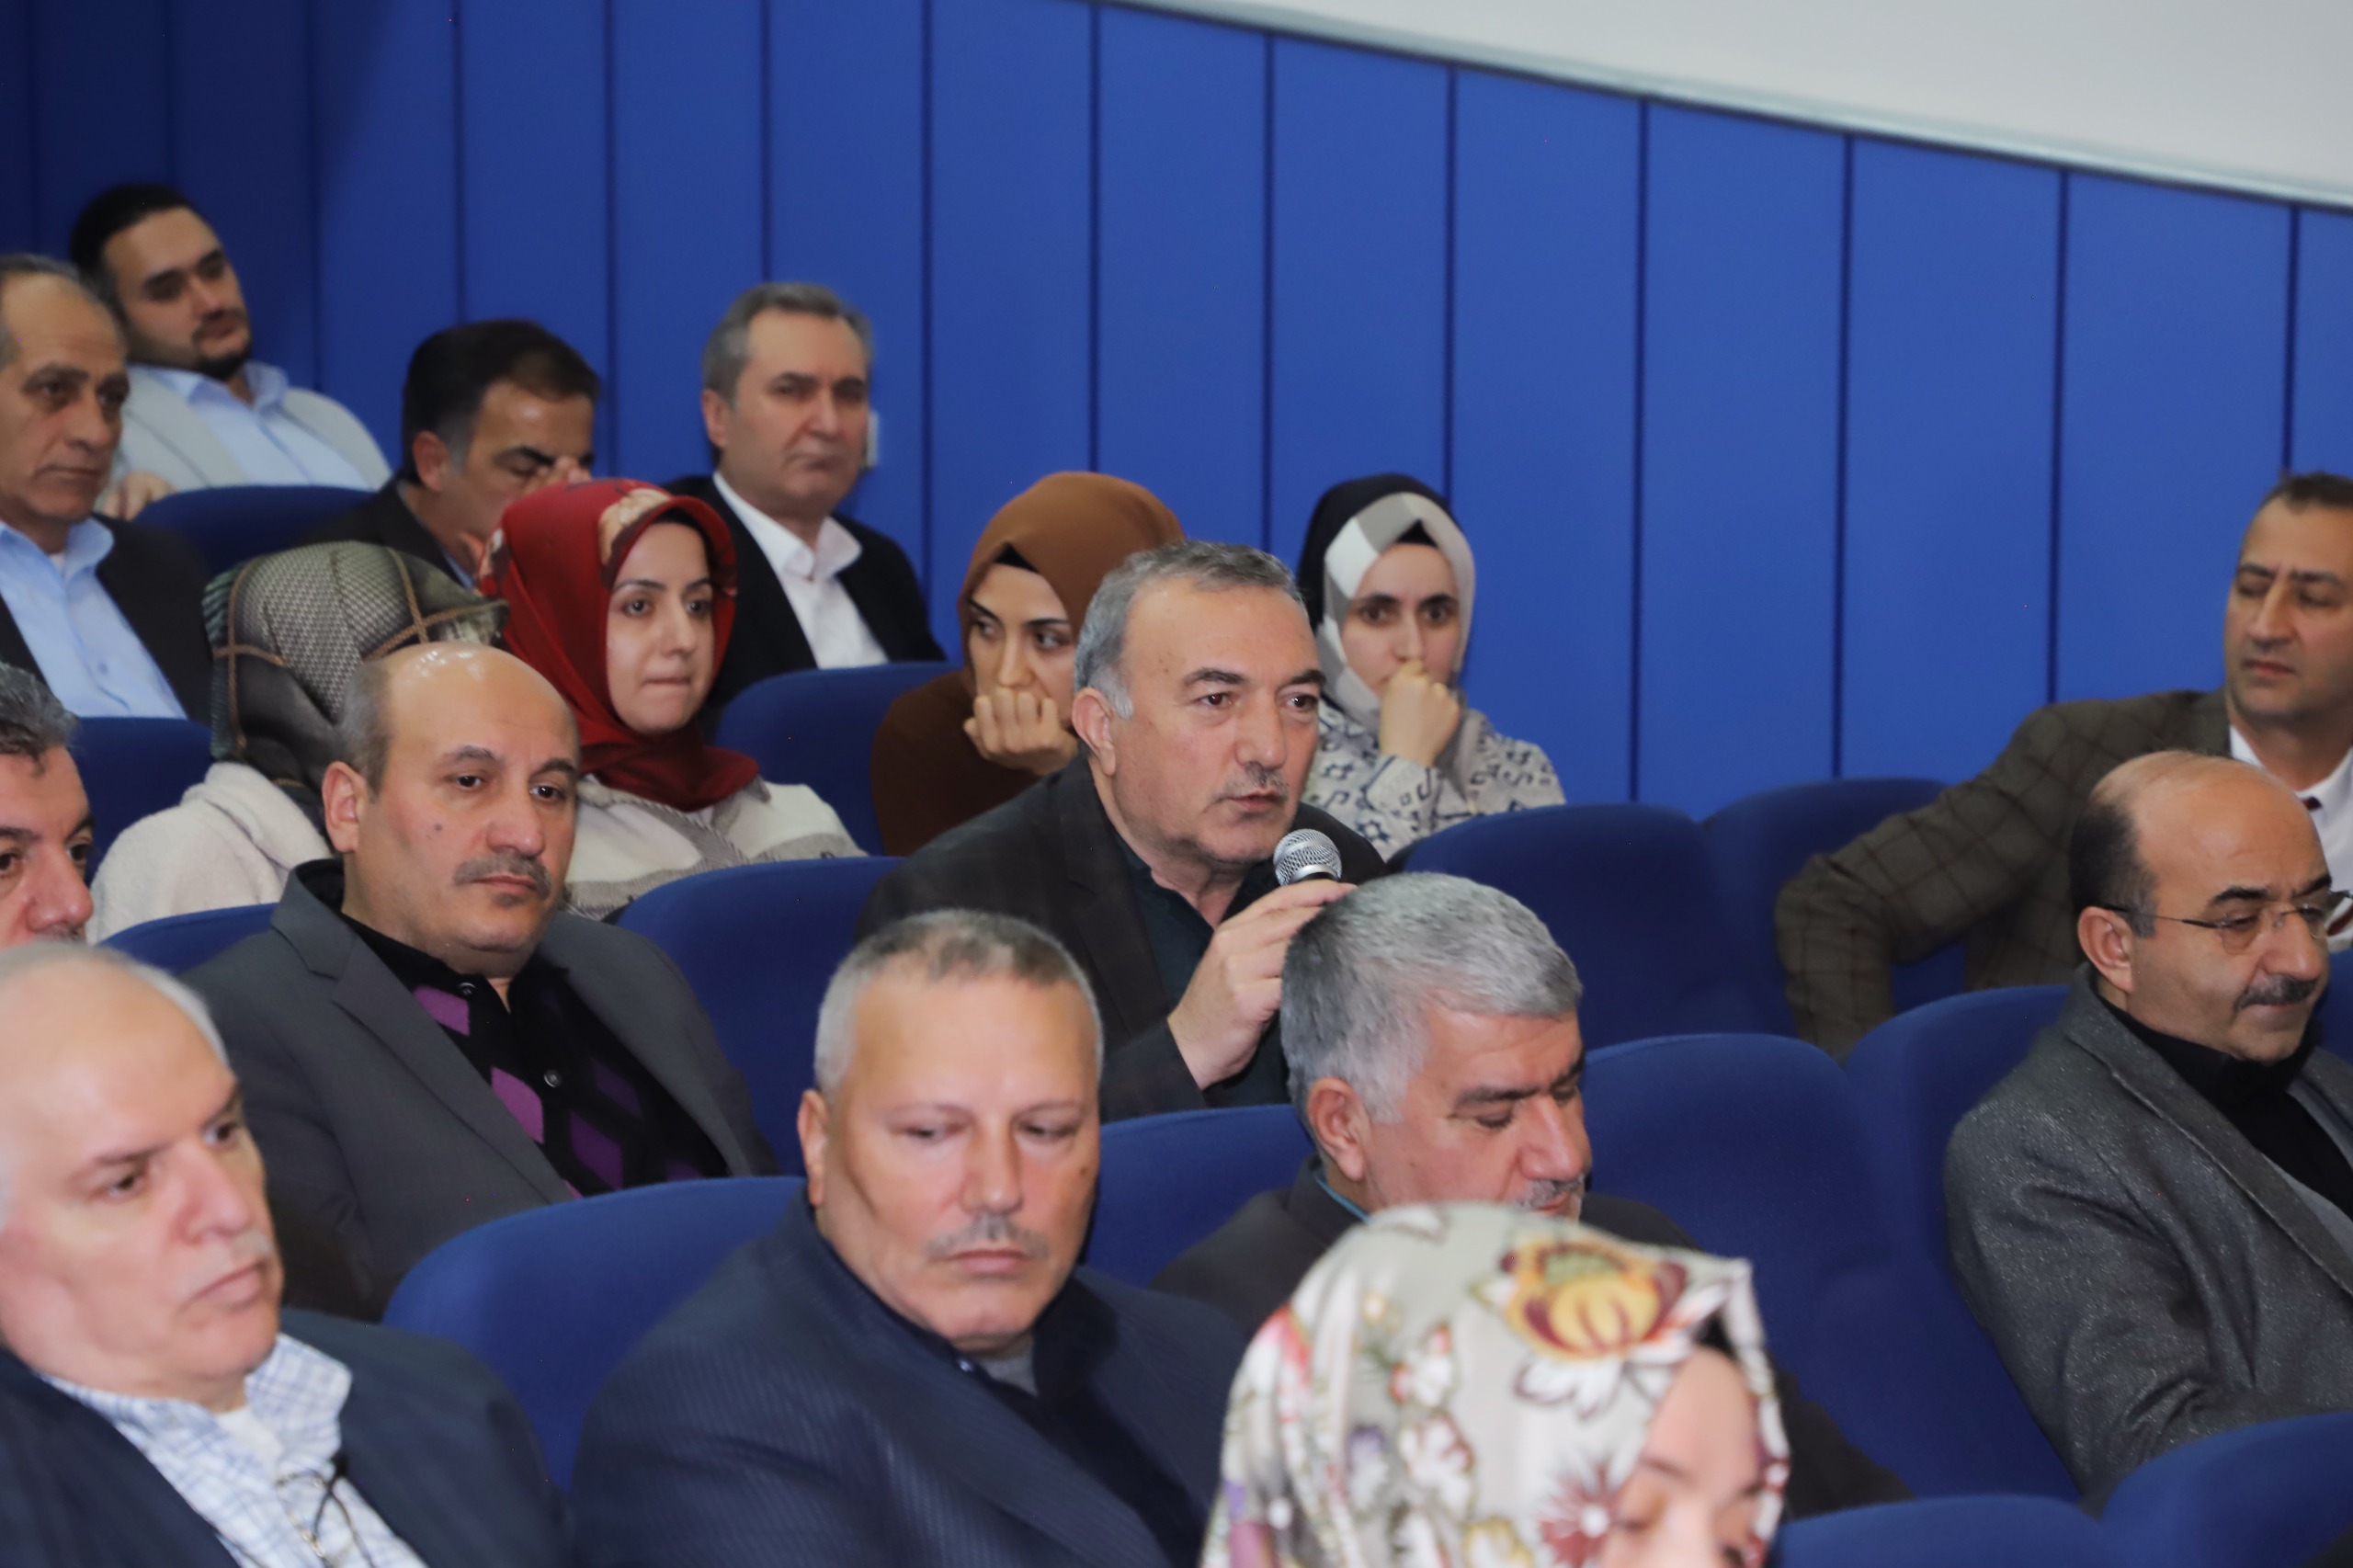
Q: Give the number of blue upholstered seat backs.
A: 14